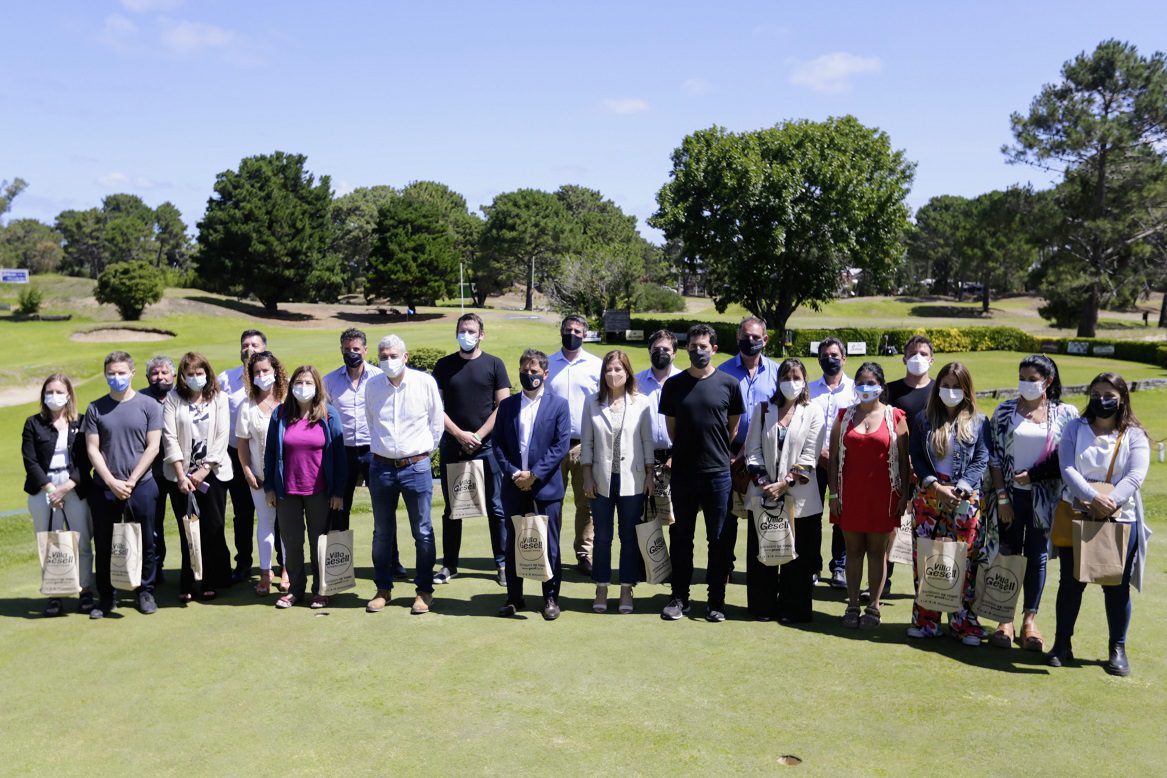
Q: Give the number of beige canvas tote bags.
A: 13